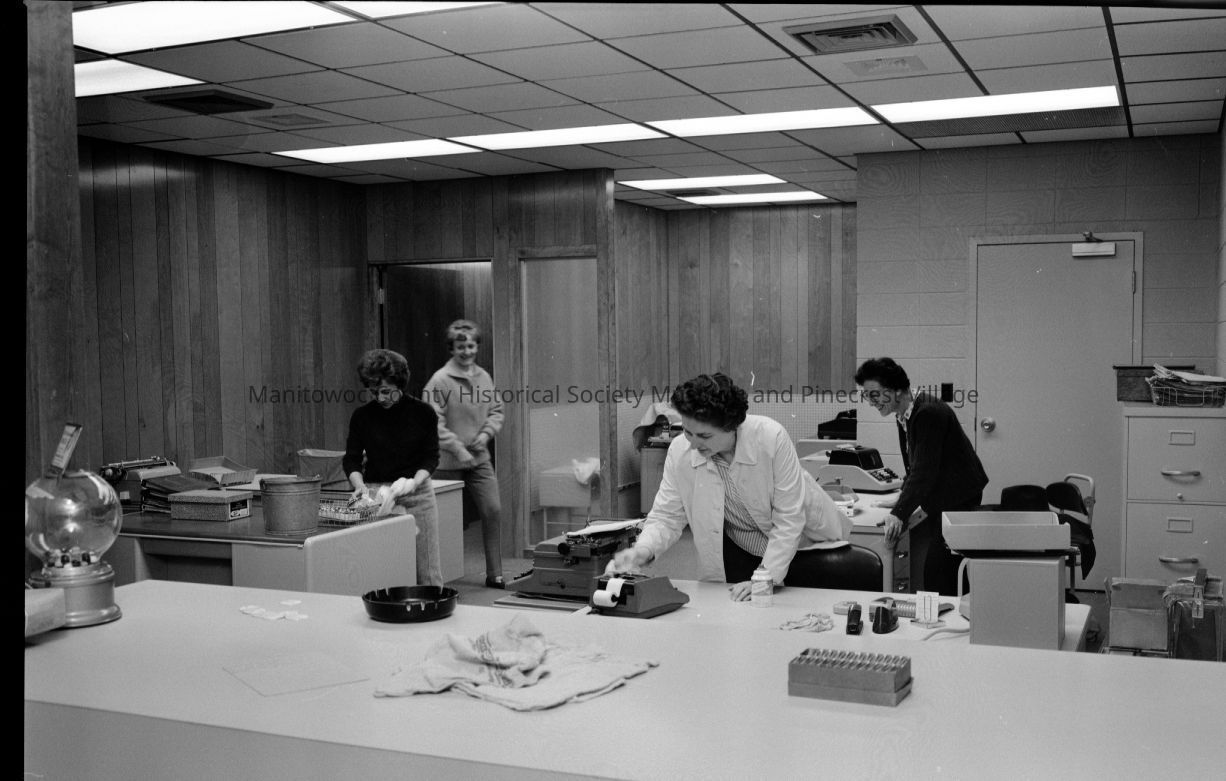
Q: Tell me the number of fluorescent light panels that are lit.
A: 9